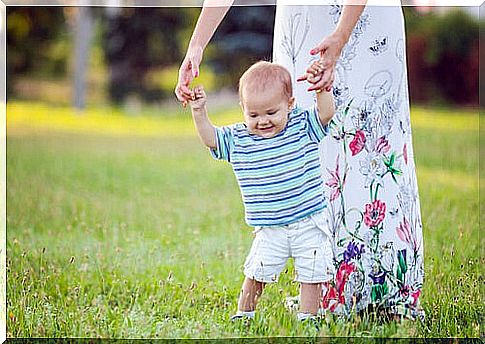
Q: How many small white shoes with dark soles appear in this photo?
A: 2